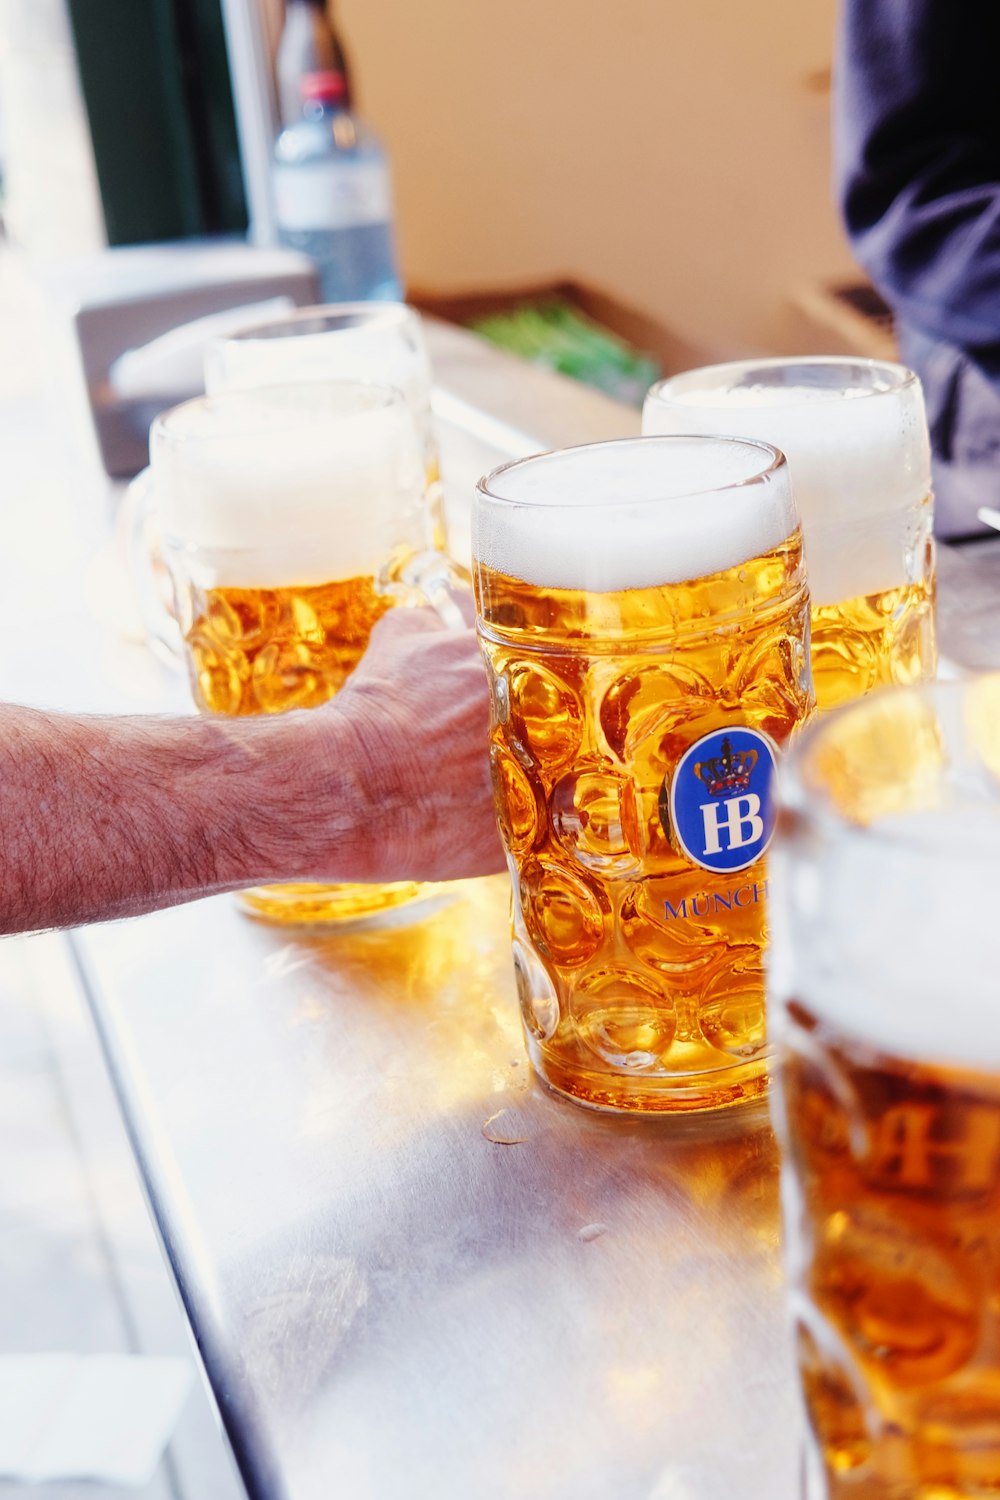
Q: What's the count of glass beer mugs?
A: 5